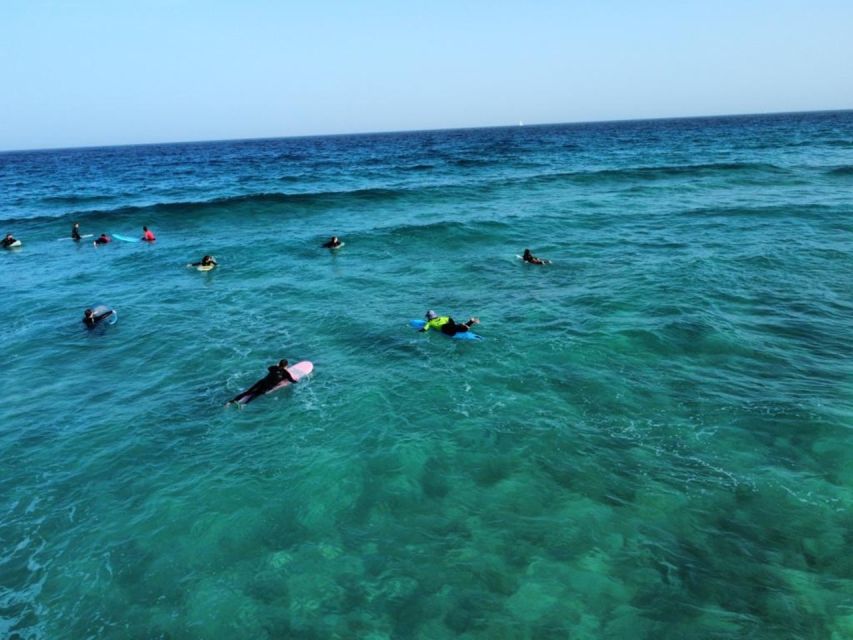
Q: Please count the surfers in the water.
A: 10